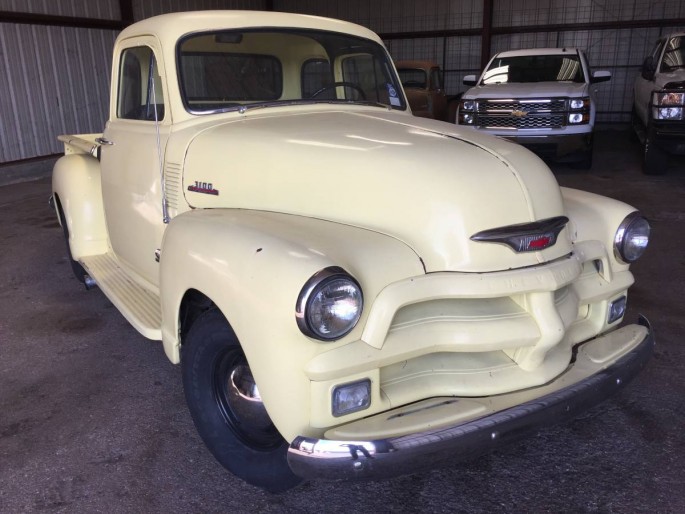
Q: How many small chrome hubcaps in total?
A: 1